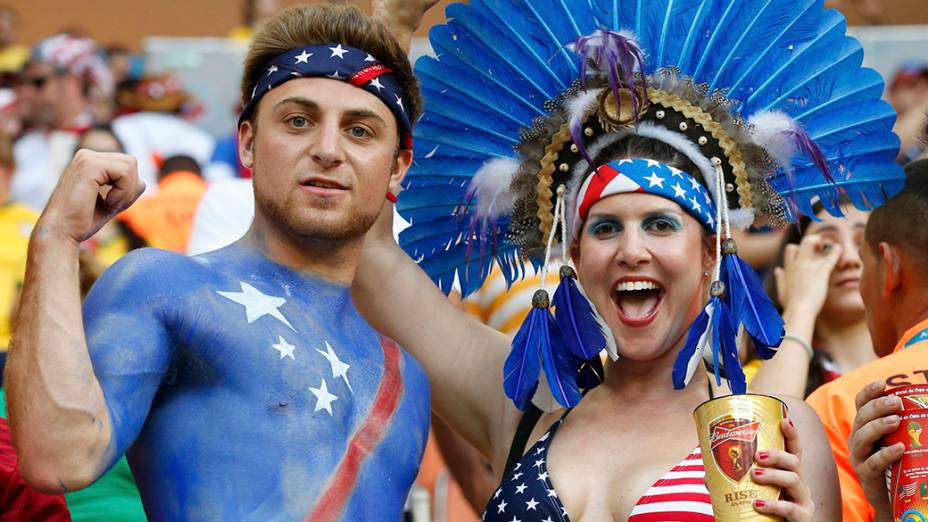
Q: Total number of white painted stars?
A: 4